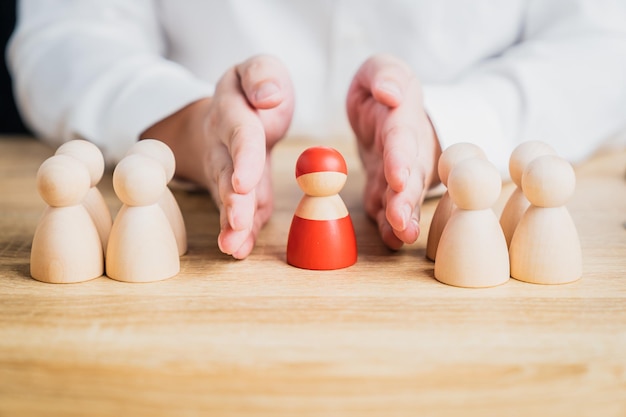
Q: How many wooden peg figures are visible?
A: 9